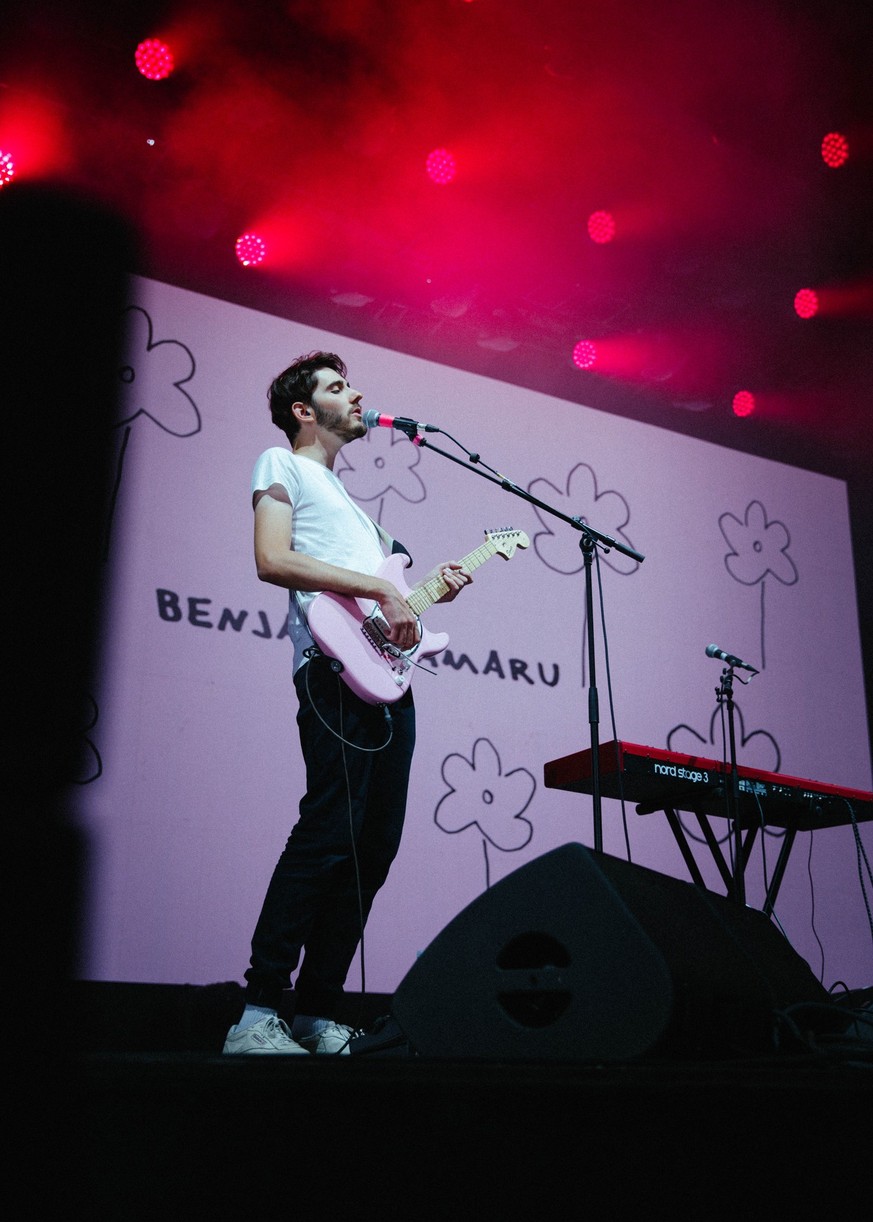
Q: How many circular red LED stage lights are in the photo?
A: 9